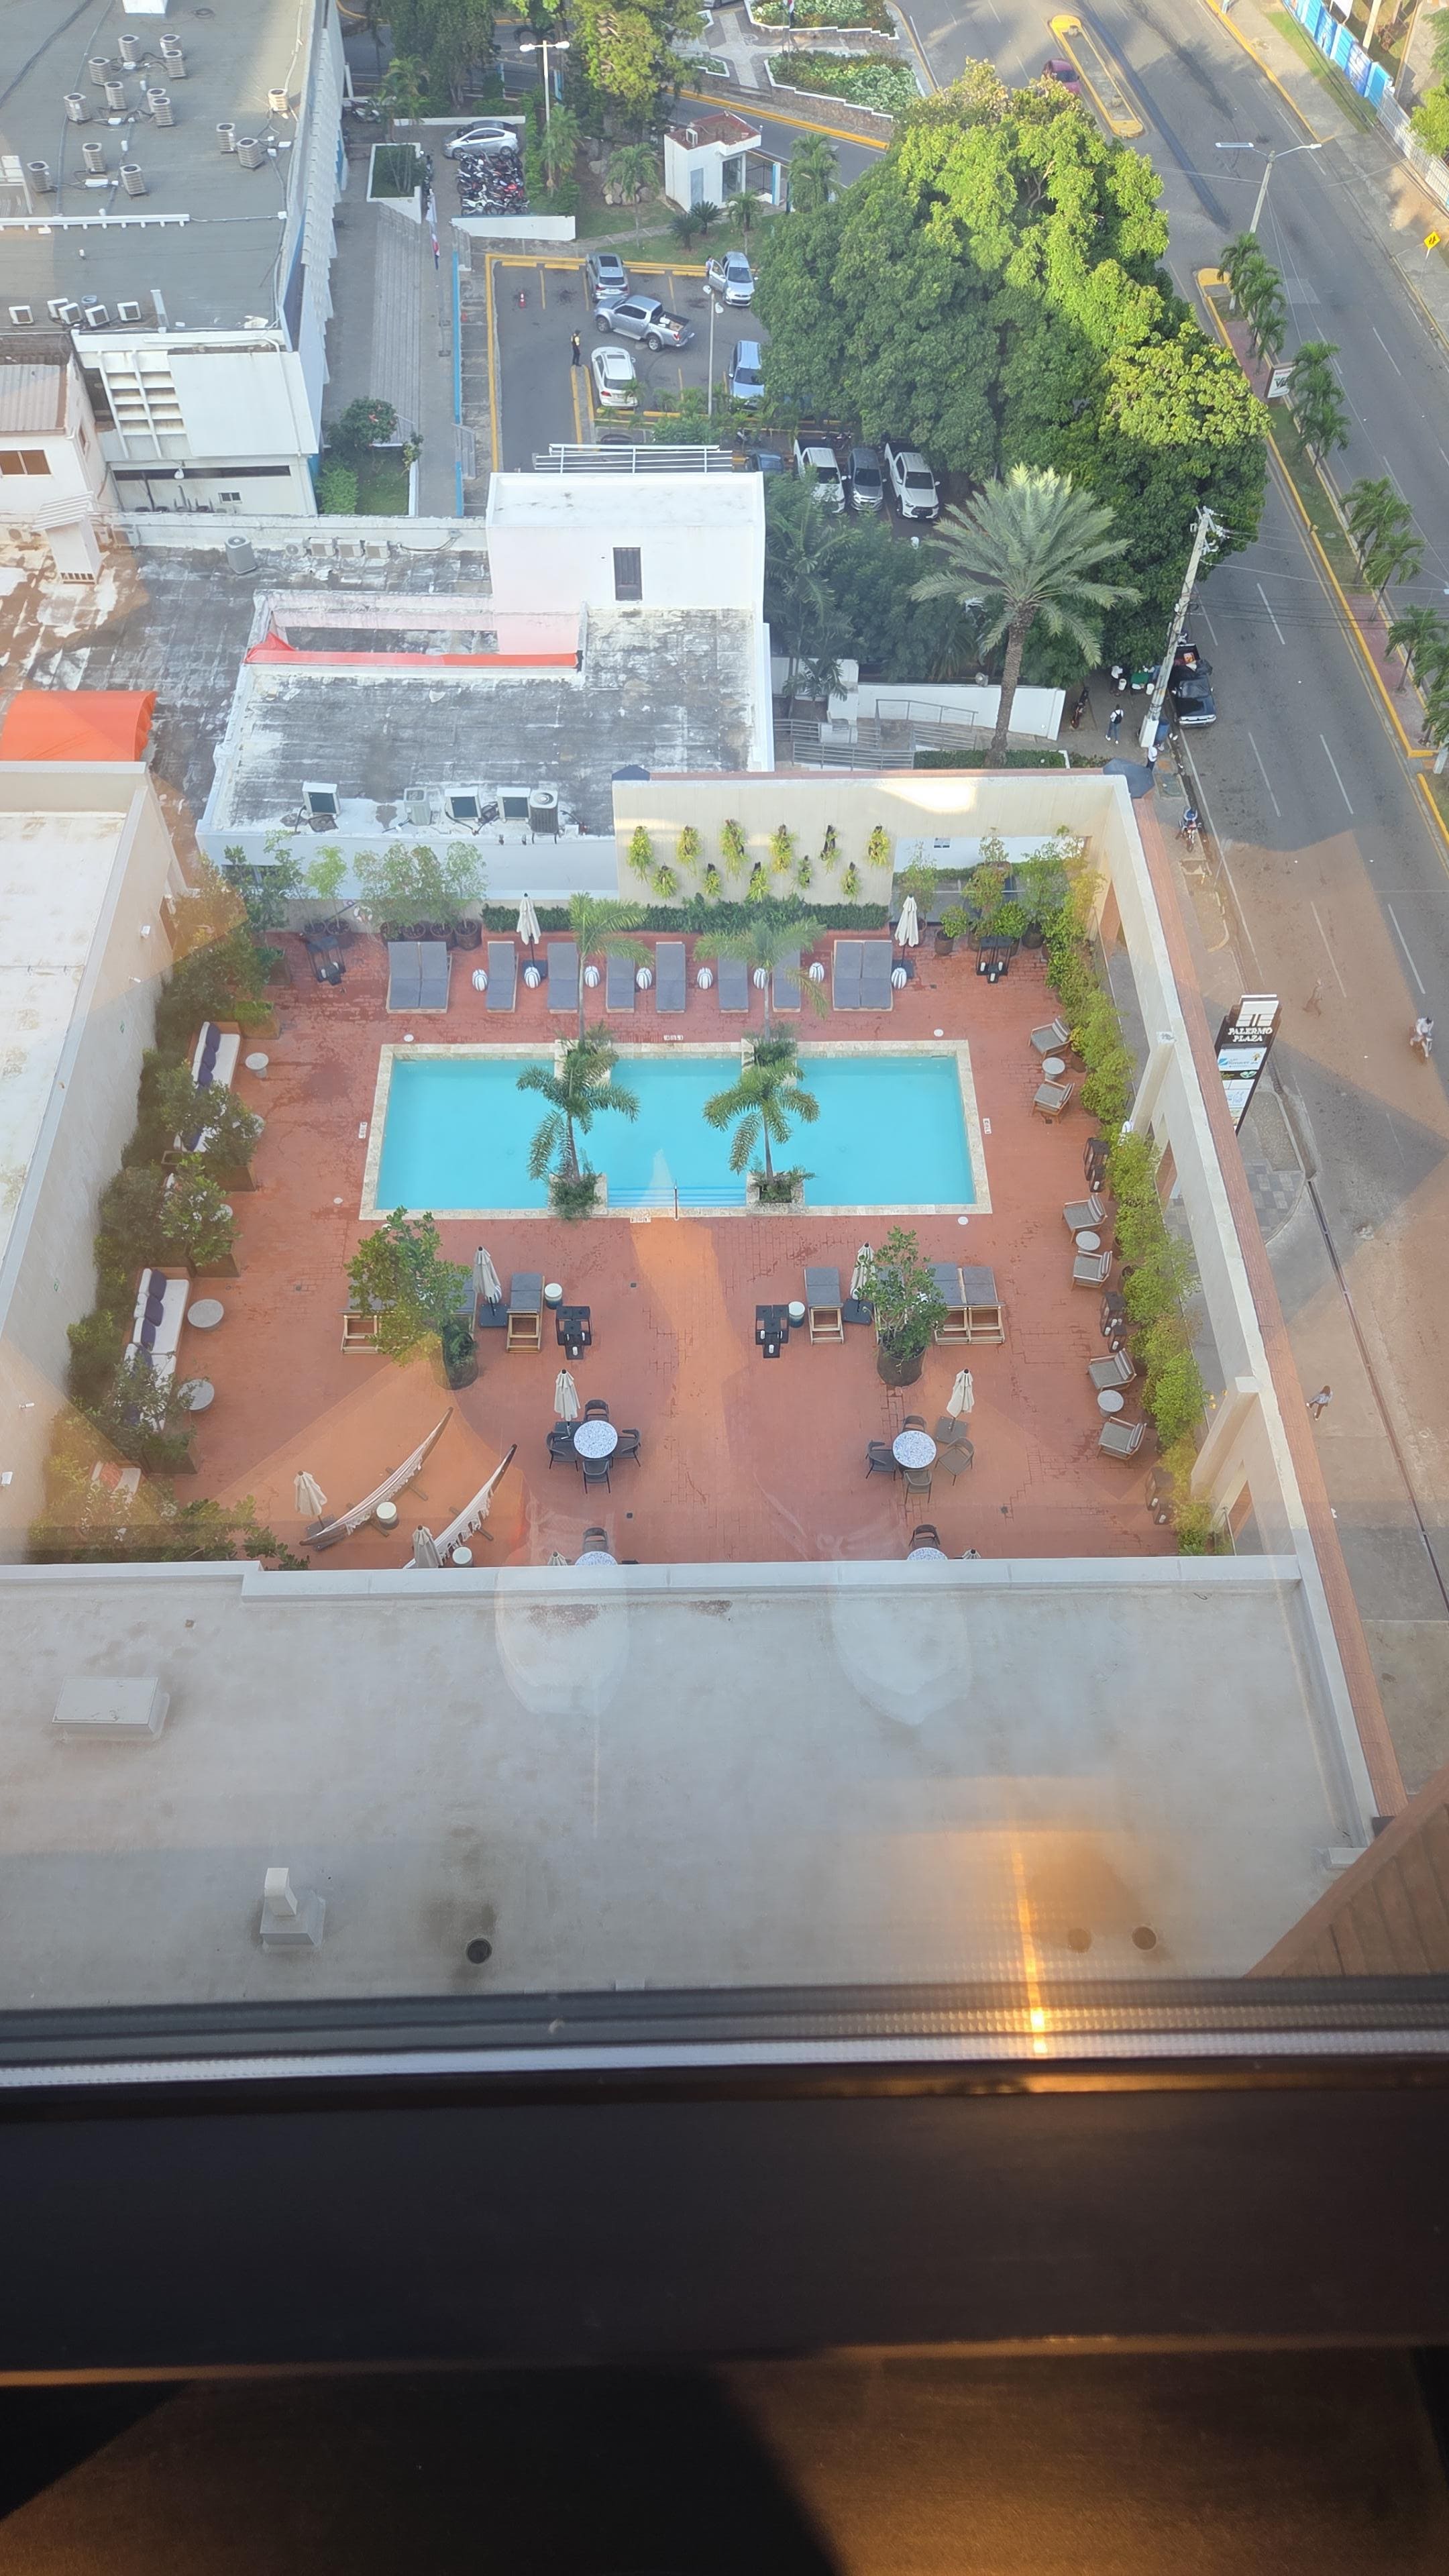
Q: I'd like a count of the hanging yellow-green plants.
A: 11